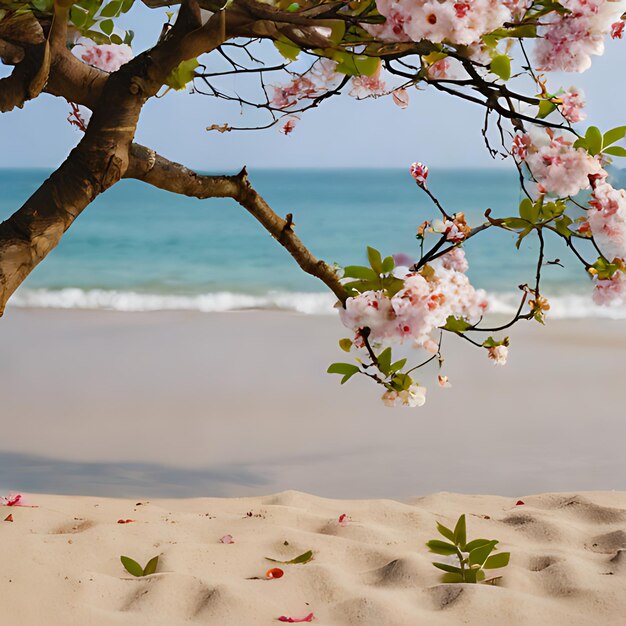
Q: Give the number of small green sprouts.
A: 2